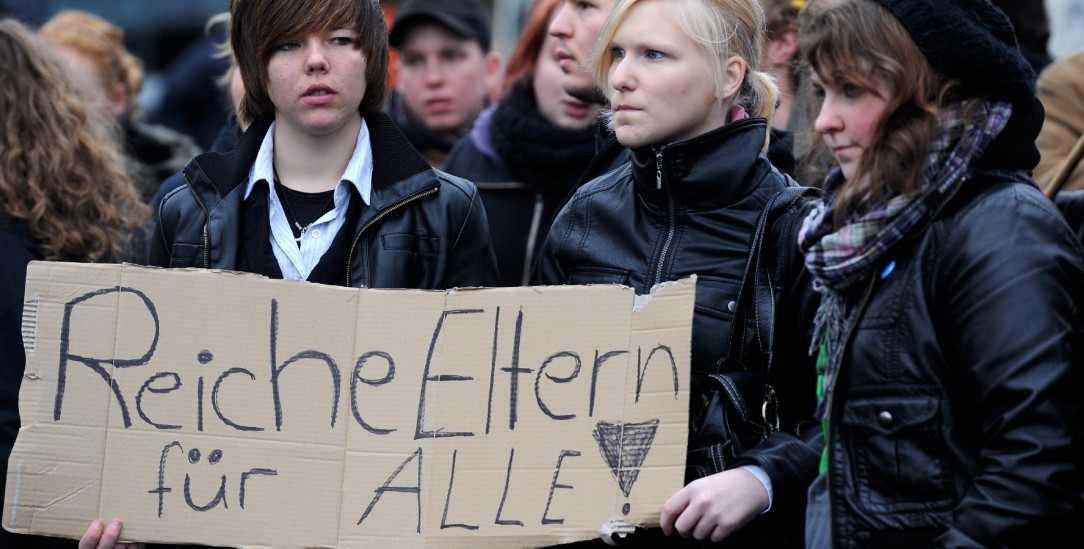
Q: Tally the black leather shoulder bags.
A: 1